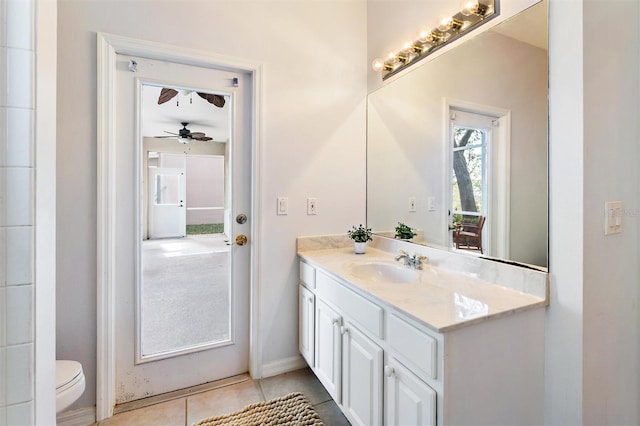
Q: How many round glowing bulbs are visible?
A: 6